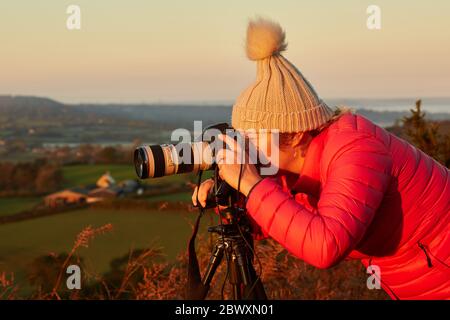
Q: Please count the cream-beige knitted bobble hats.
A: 1